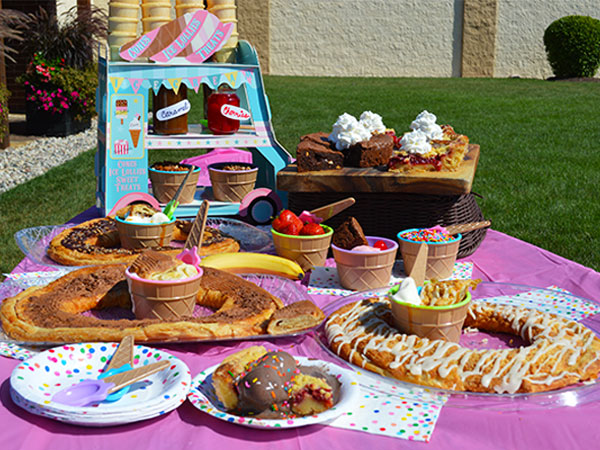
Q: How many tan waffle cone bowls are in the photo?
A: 8